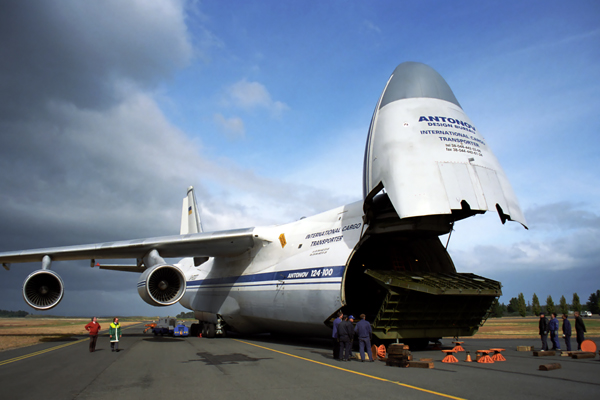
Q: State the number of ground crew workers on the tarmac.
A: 10